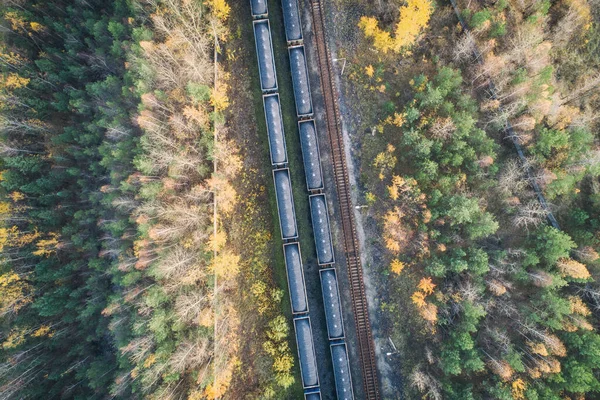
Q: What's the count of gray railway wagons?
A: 13